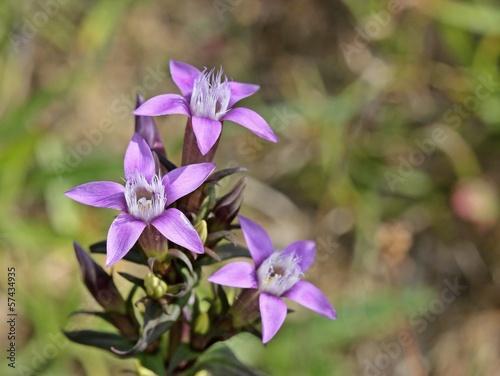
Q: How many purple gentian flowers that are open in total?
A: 3